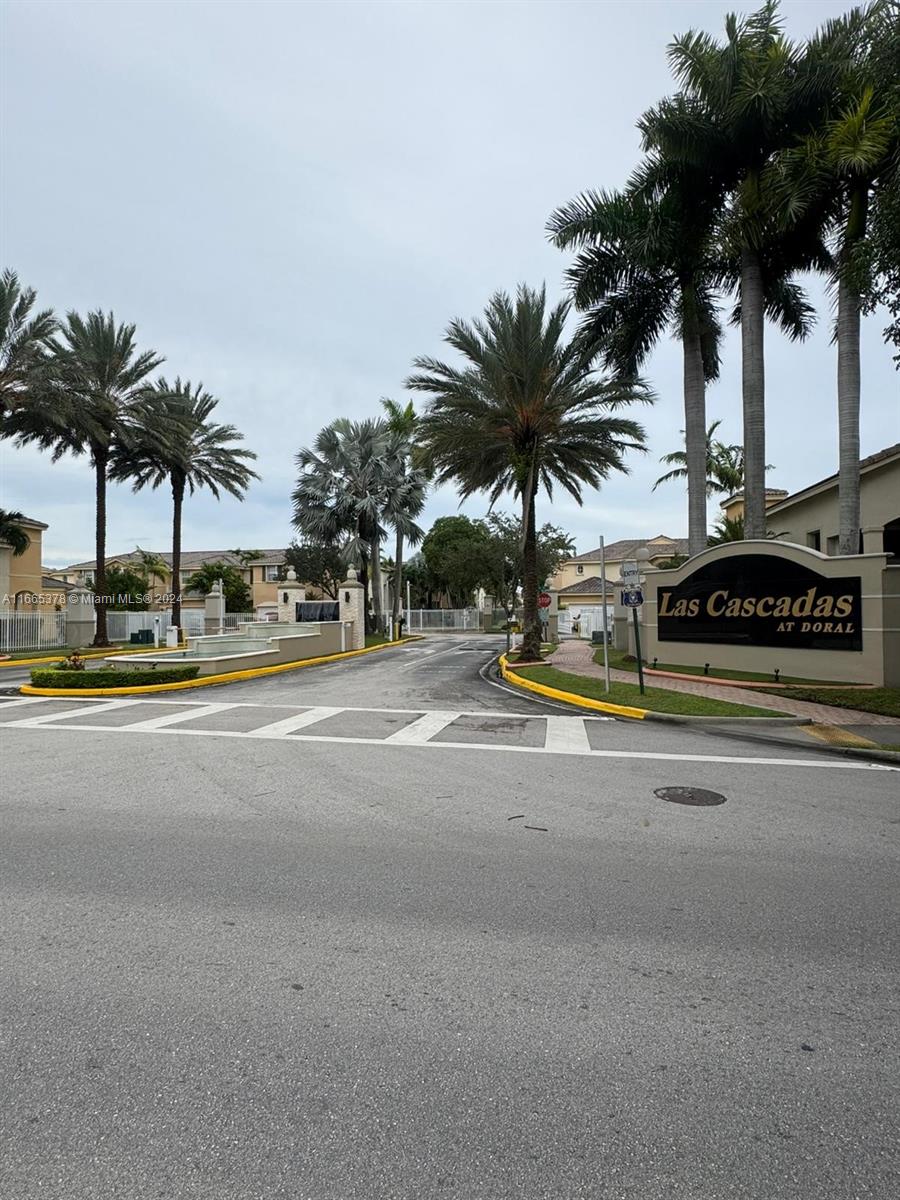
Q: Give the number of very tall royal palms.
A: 3